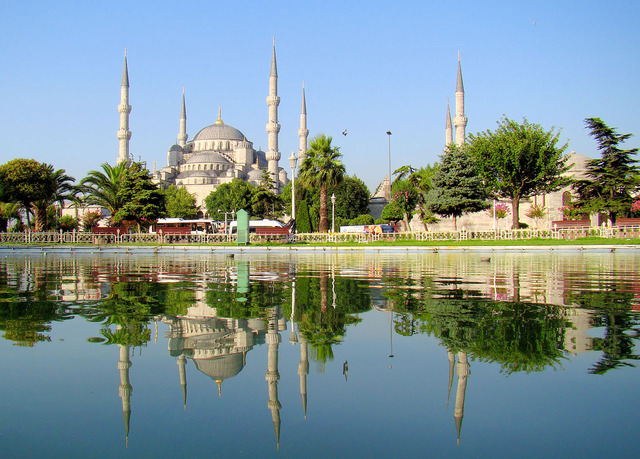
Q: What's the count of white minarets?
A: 6